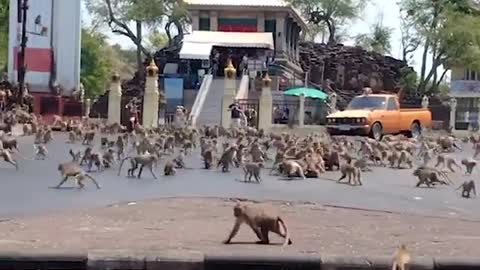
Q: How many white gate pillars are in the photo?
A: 4